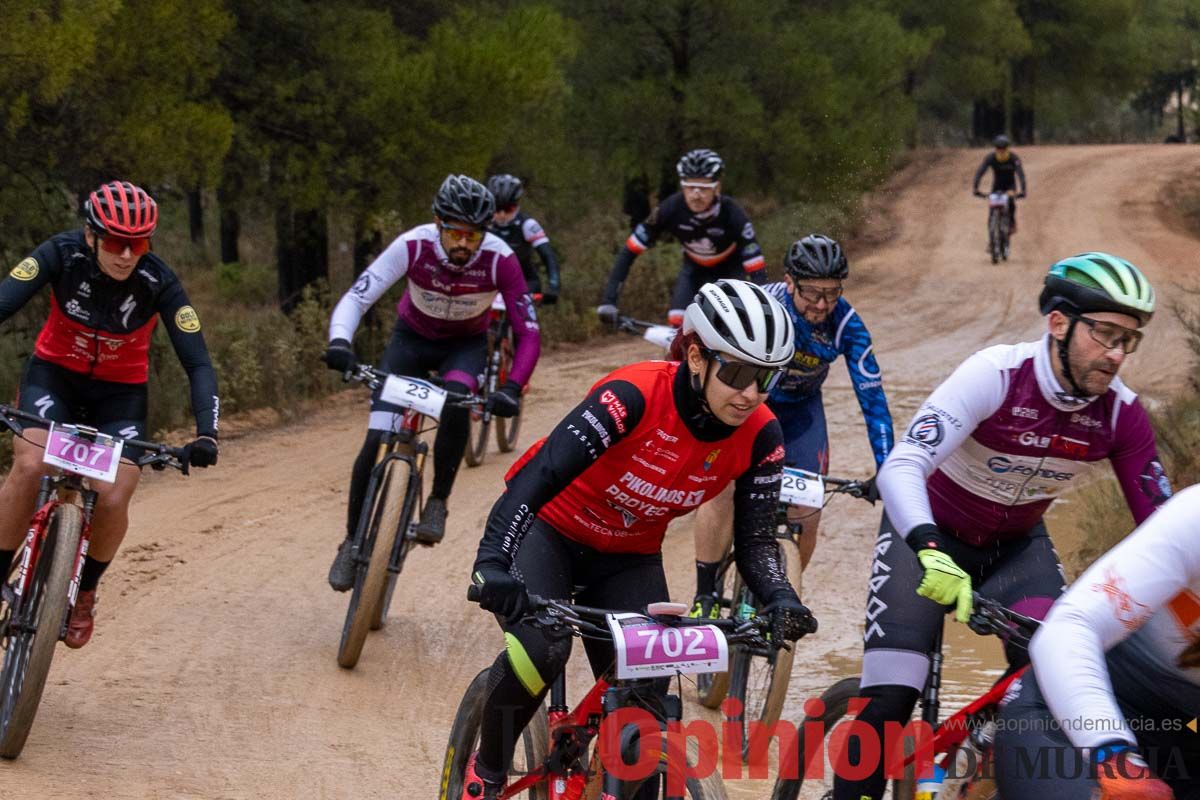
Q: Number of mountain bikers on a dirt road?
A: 9